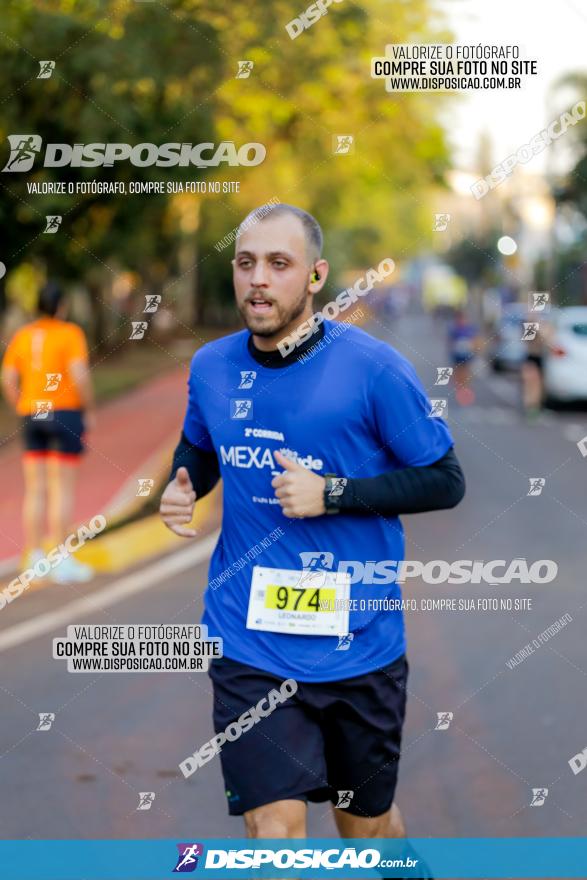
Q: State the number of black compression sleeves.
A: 2